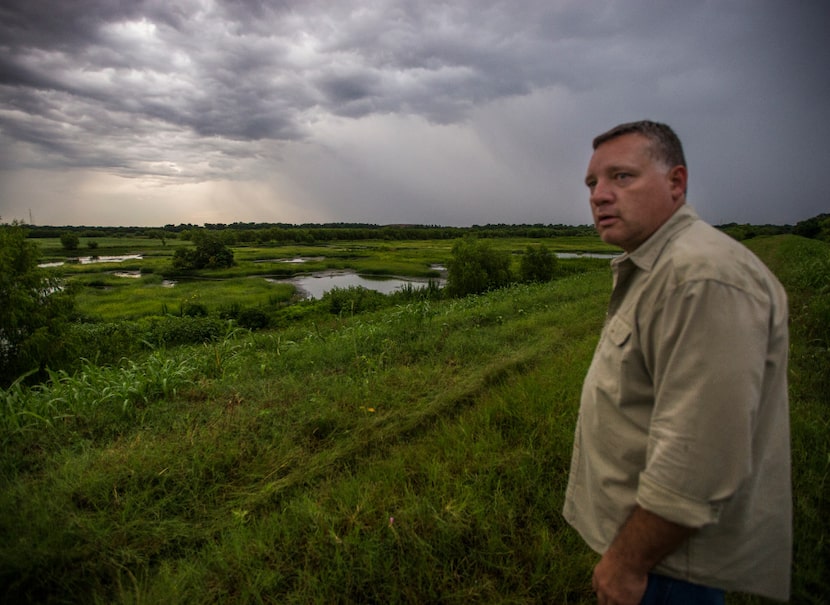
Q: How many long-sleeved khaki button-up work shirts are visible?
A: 1